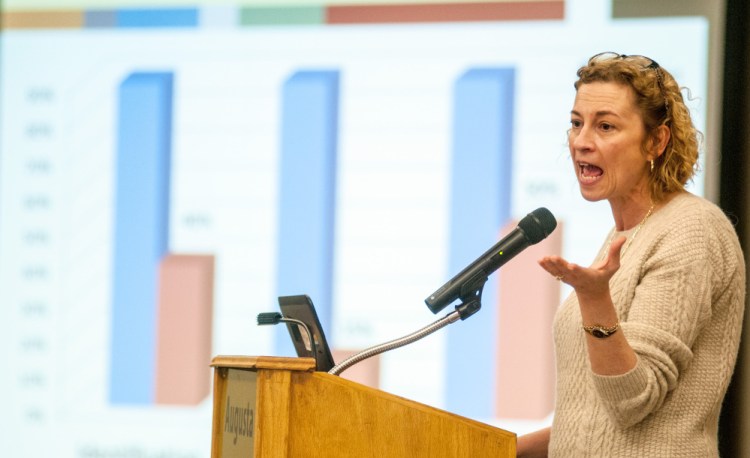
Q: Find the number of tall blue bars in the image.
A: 3